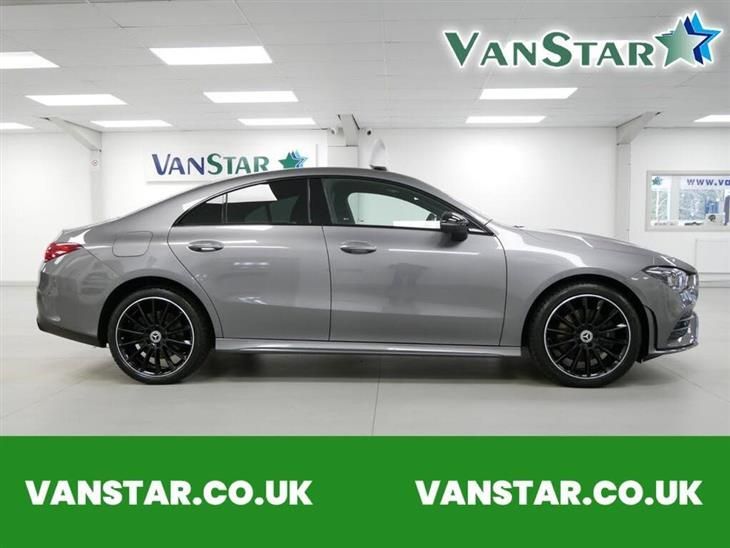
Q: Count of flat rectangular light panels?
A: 10